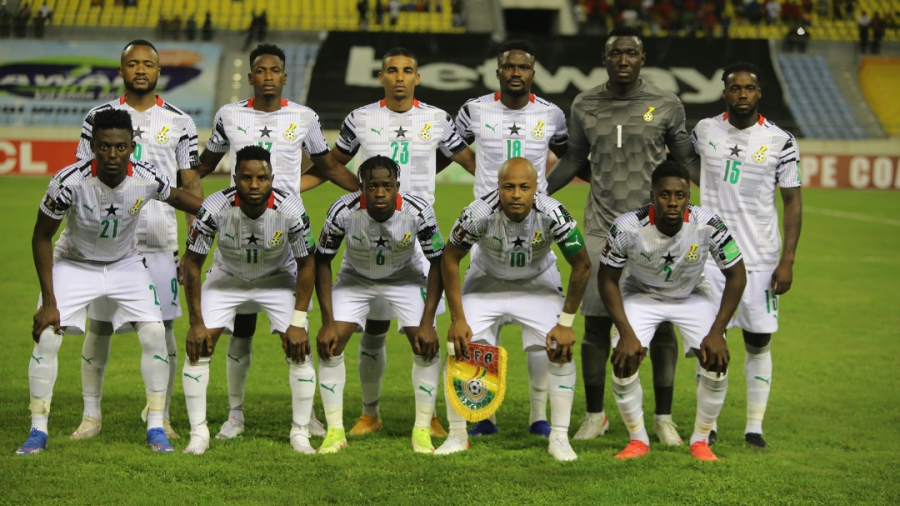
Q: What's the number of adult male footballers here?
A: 11